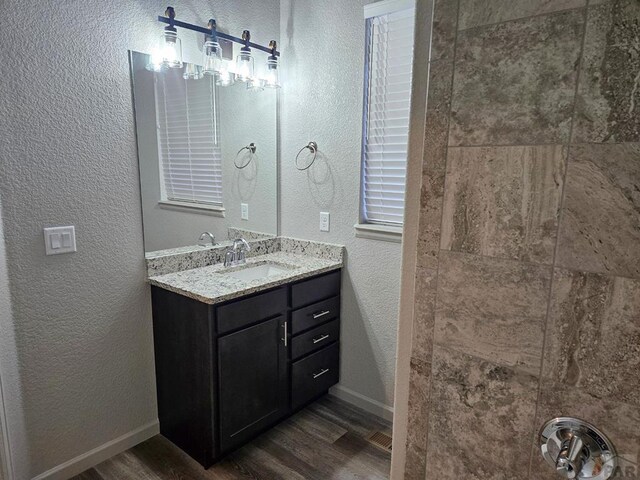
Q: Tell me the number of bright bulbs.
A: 3